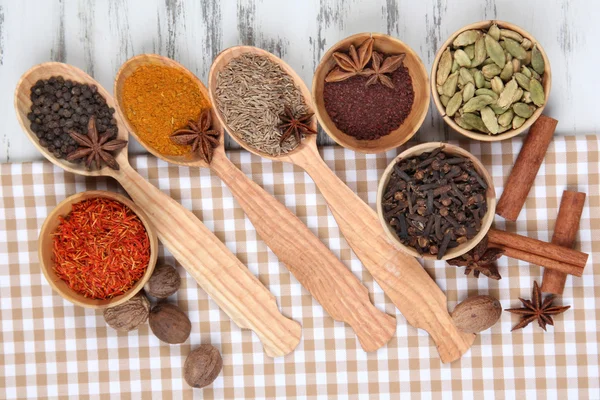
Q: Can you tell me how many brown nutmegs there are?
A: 5